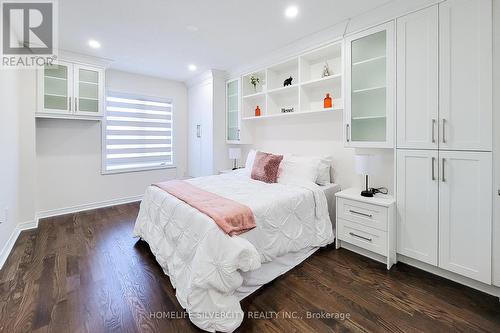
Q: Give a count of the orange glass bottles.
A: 2